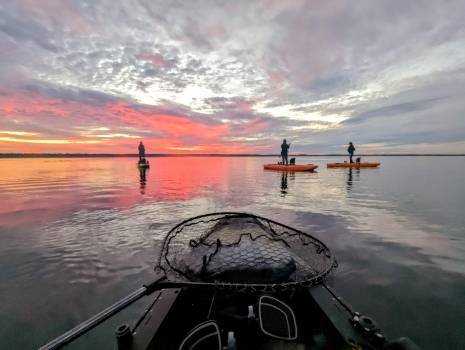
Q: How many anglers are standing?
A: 3